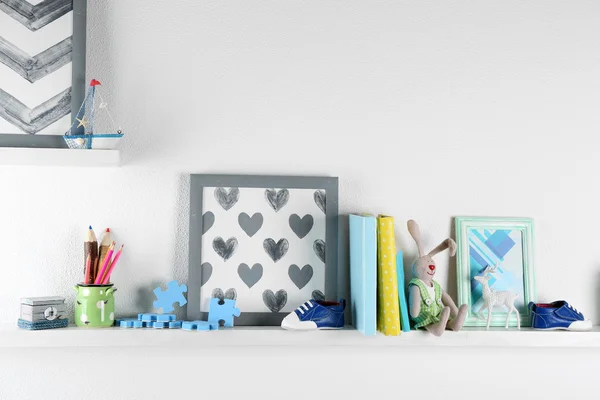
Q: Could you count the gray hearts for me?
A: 15